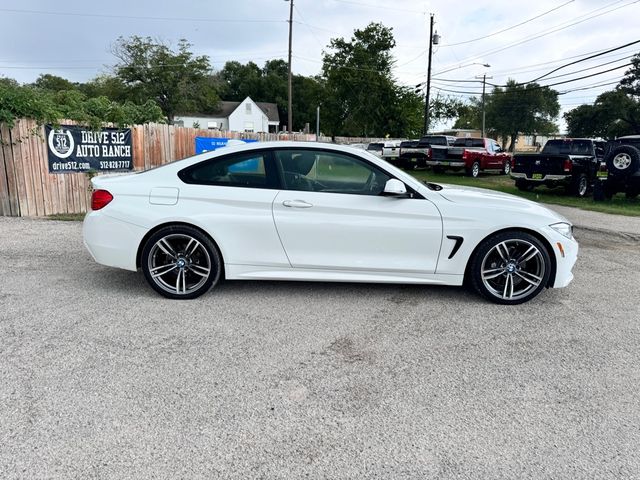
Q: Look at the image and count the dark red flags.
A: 0